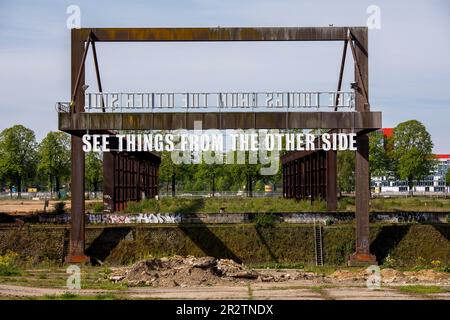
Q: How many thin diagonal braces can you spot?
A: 4